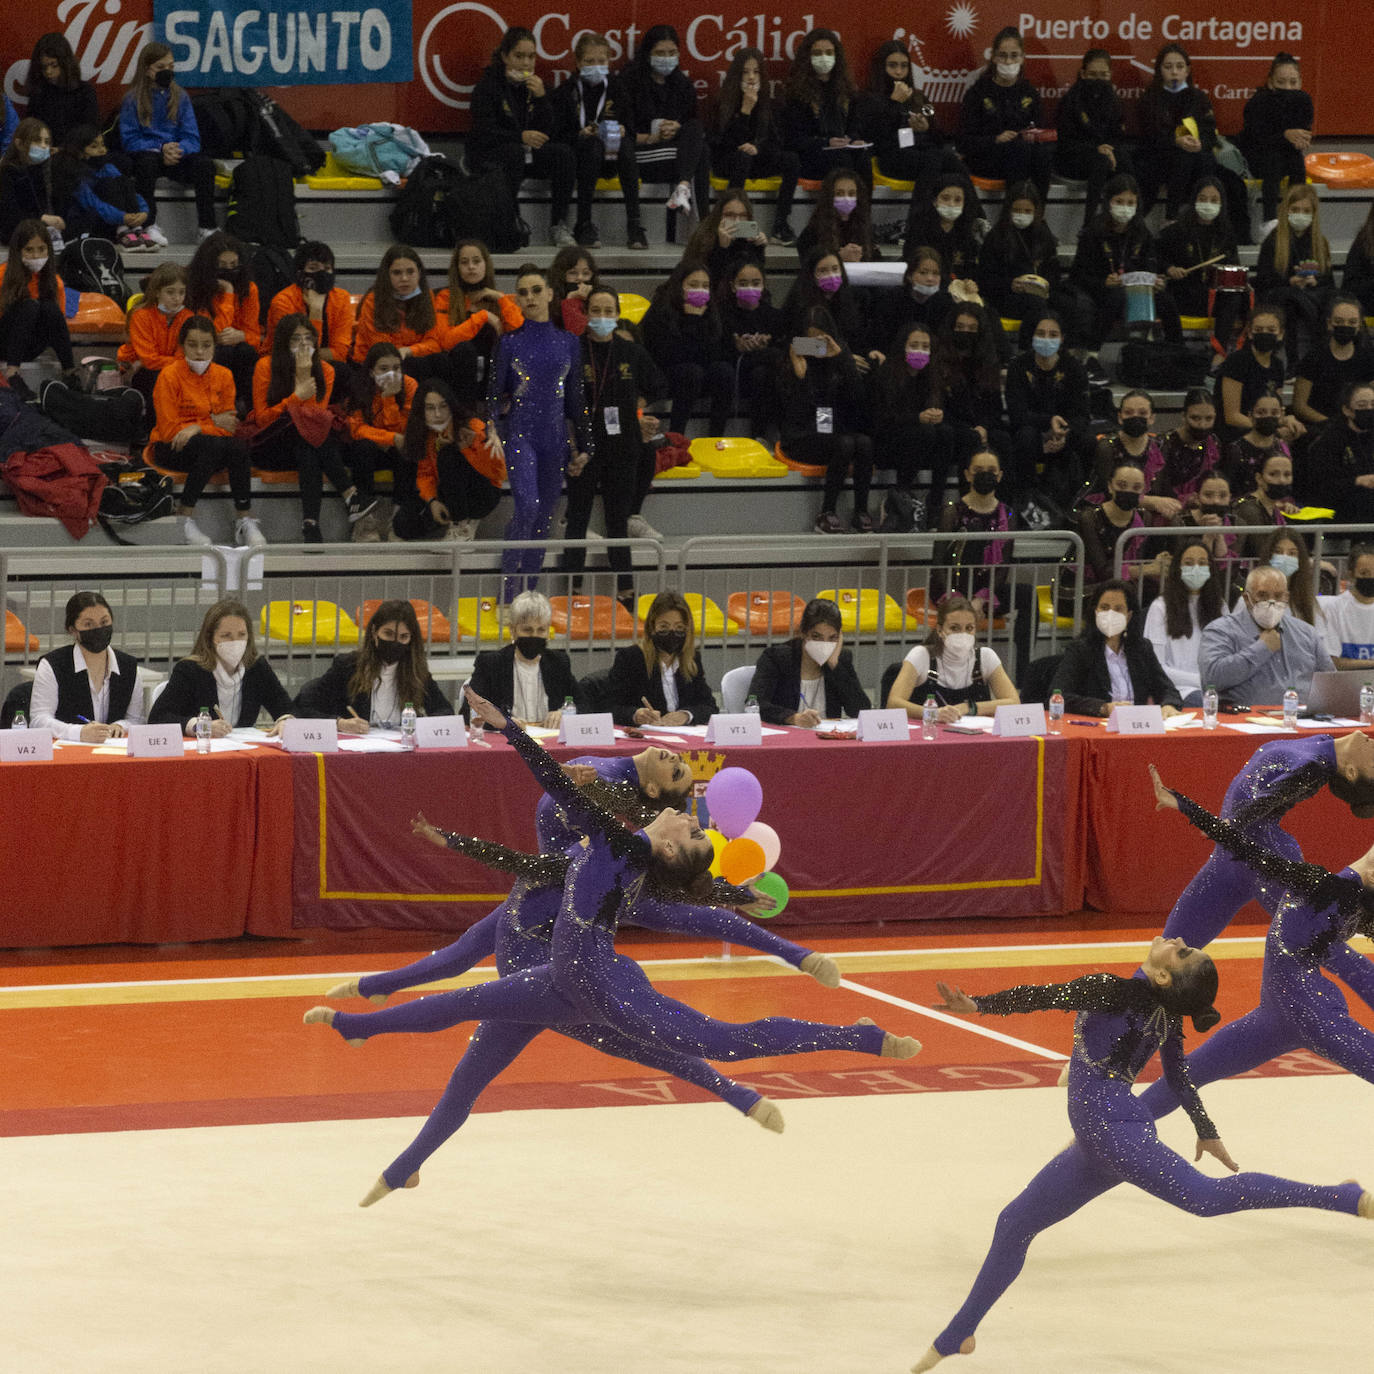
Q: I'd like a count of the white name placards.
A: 9